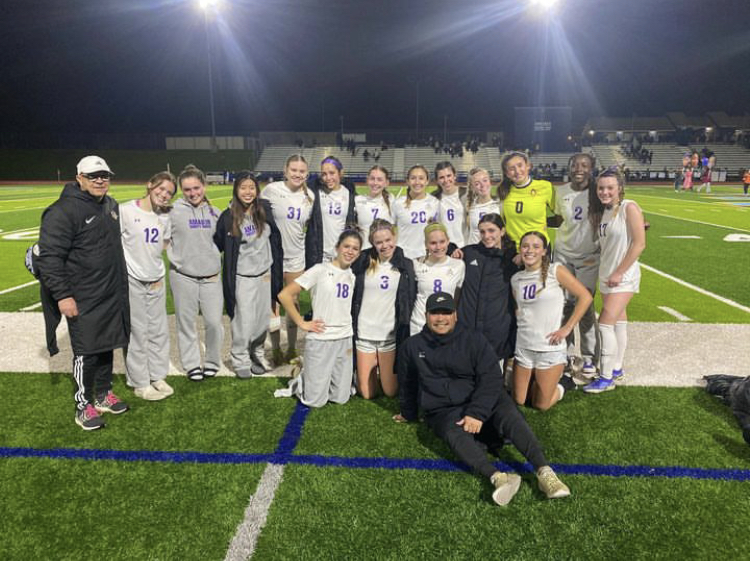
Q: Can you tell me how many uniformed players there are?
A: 14